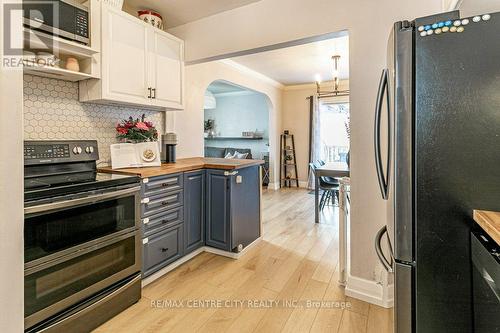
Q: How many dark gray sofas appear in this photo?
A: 1